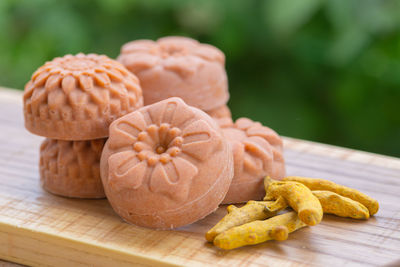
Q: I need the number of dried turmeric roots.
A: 5